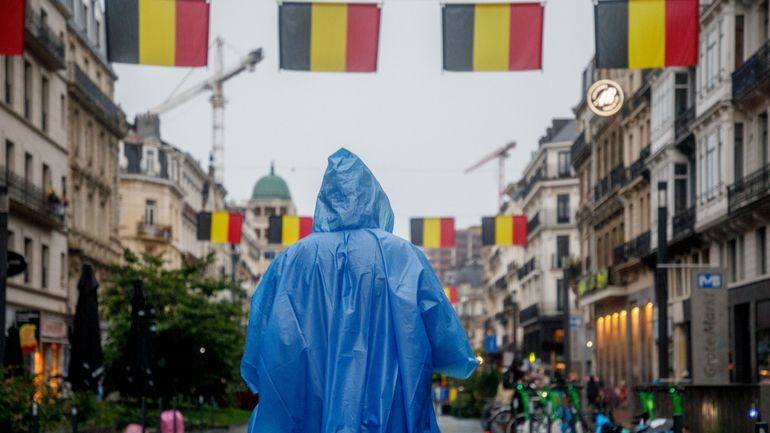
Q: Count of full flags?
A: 7